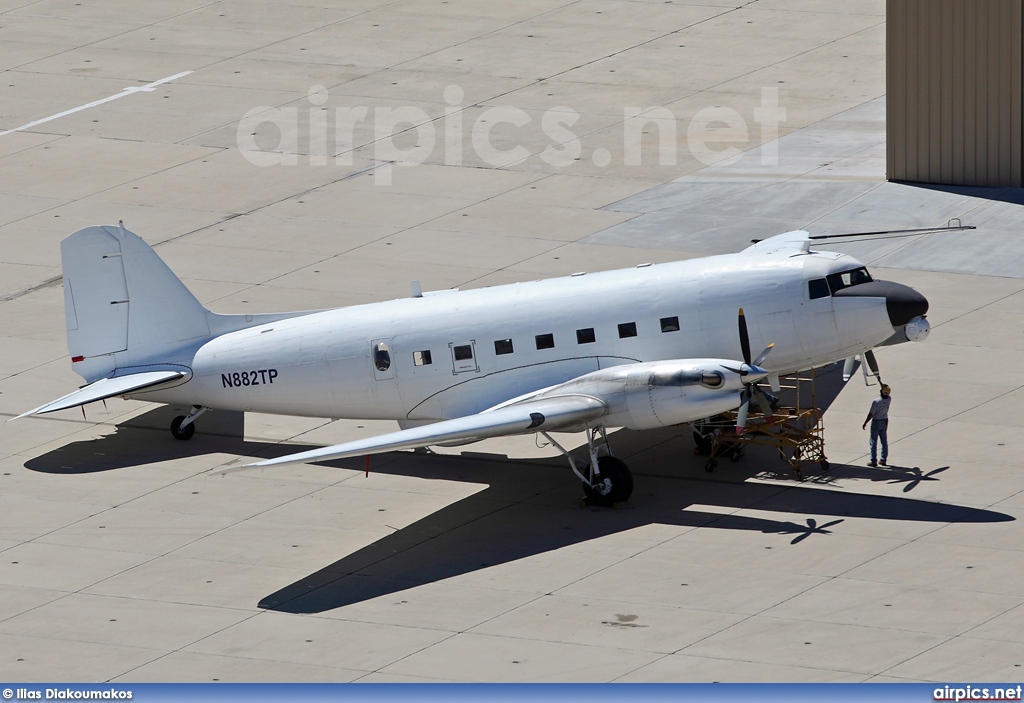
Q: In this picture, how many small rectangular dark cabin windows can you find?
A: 7